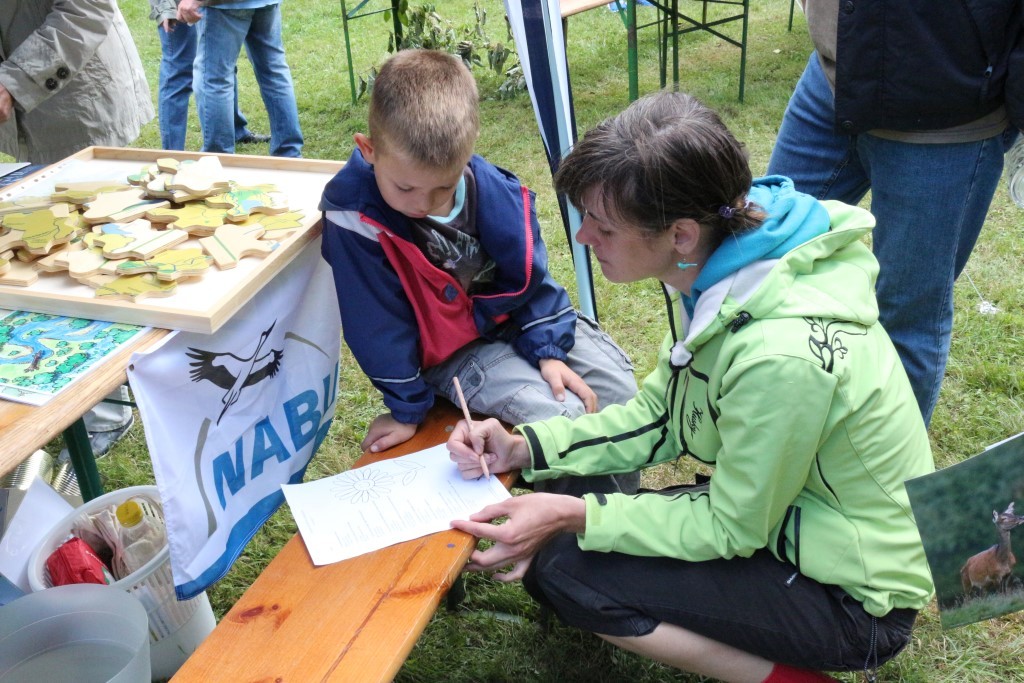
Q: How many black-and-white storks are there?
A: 1